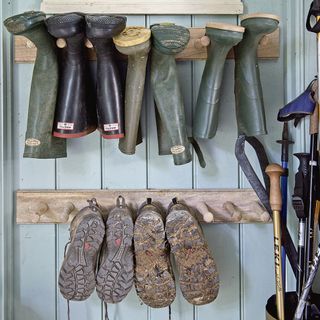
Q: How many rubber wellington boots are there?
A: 7